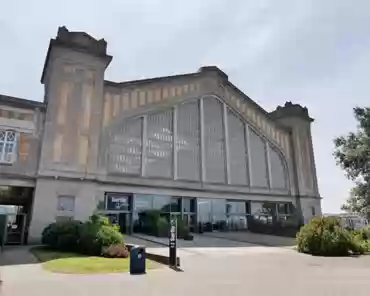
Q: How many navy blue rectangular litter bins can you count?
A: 1